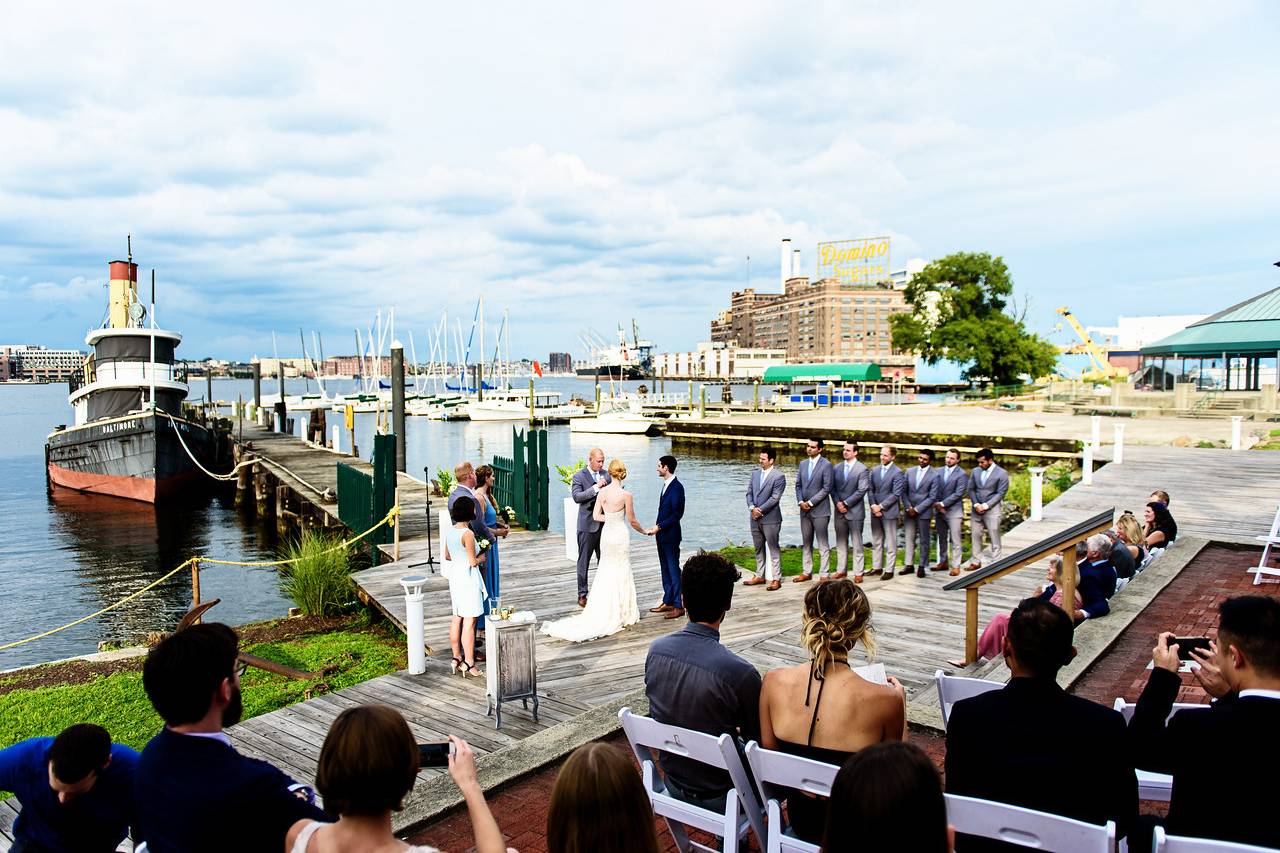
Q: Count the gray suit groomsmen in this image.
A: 7